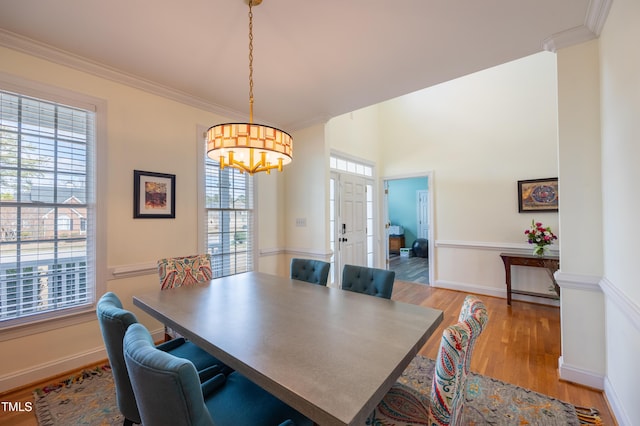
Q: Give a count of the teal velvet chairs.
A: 4